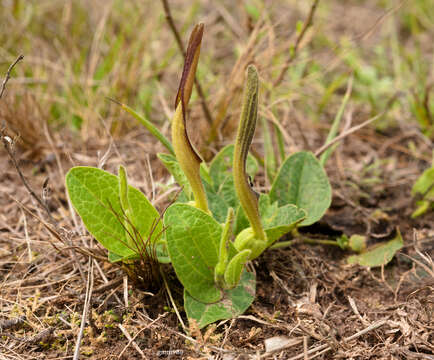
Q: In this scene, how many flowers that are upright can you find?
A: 2